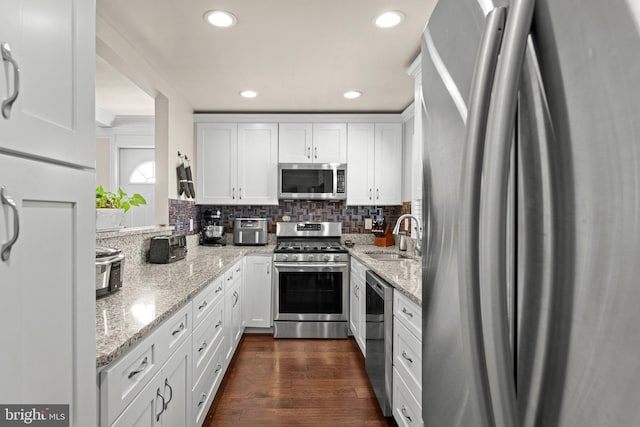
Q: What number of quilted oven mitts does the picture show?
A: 2